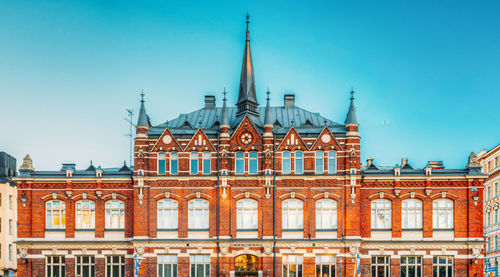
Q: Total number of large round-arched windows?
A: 11